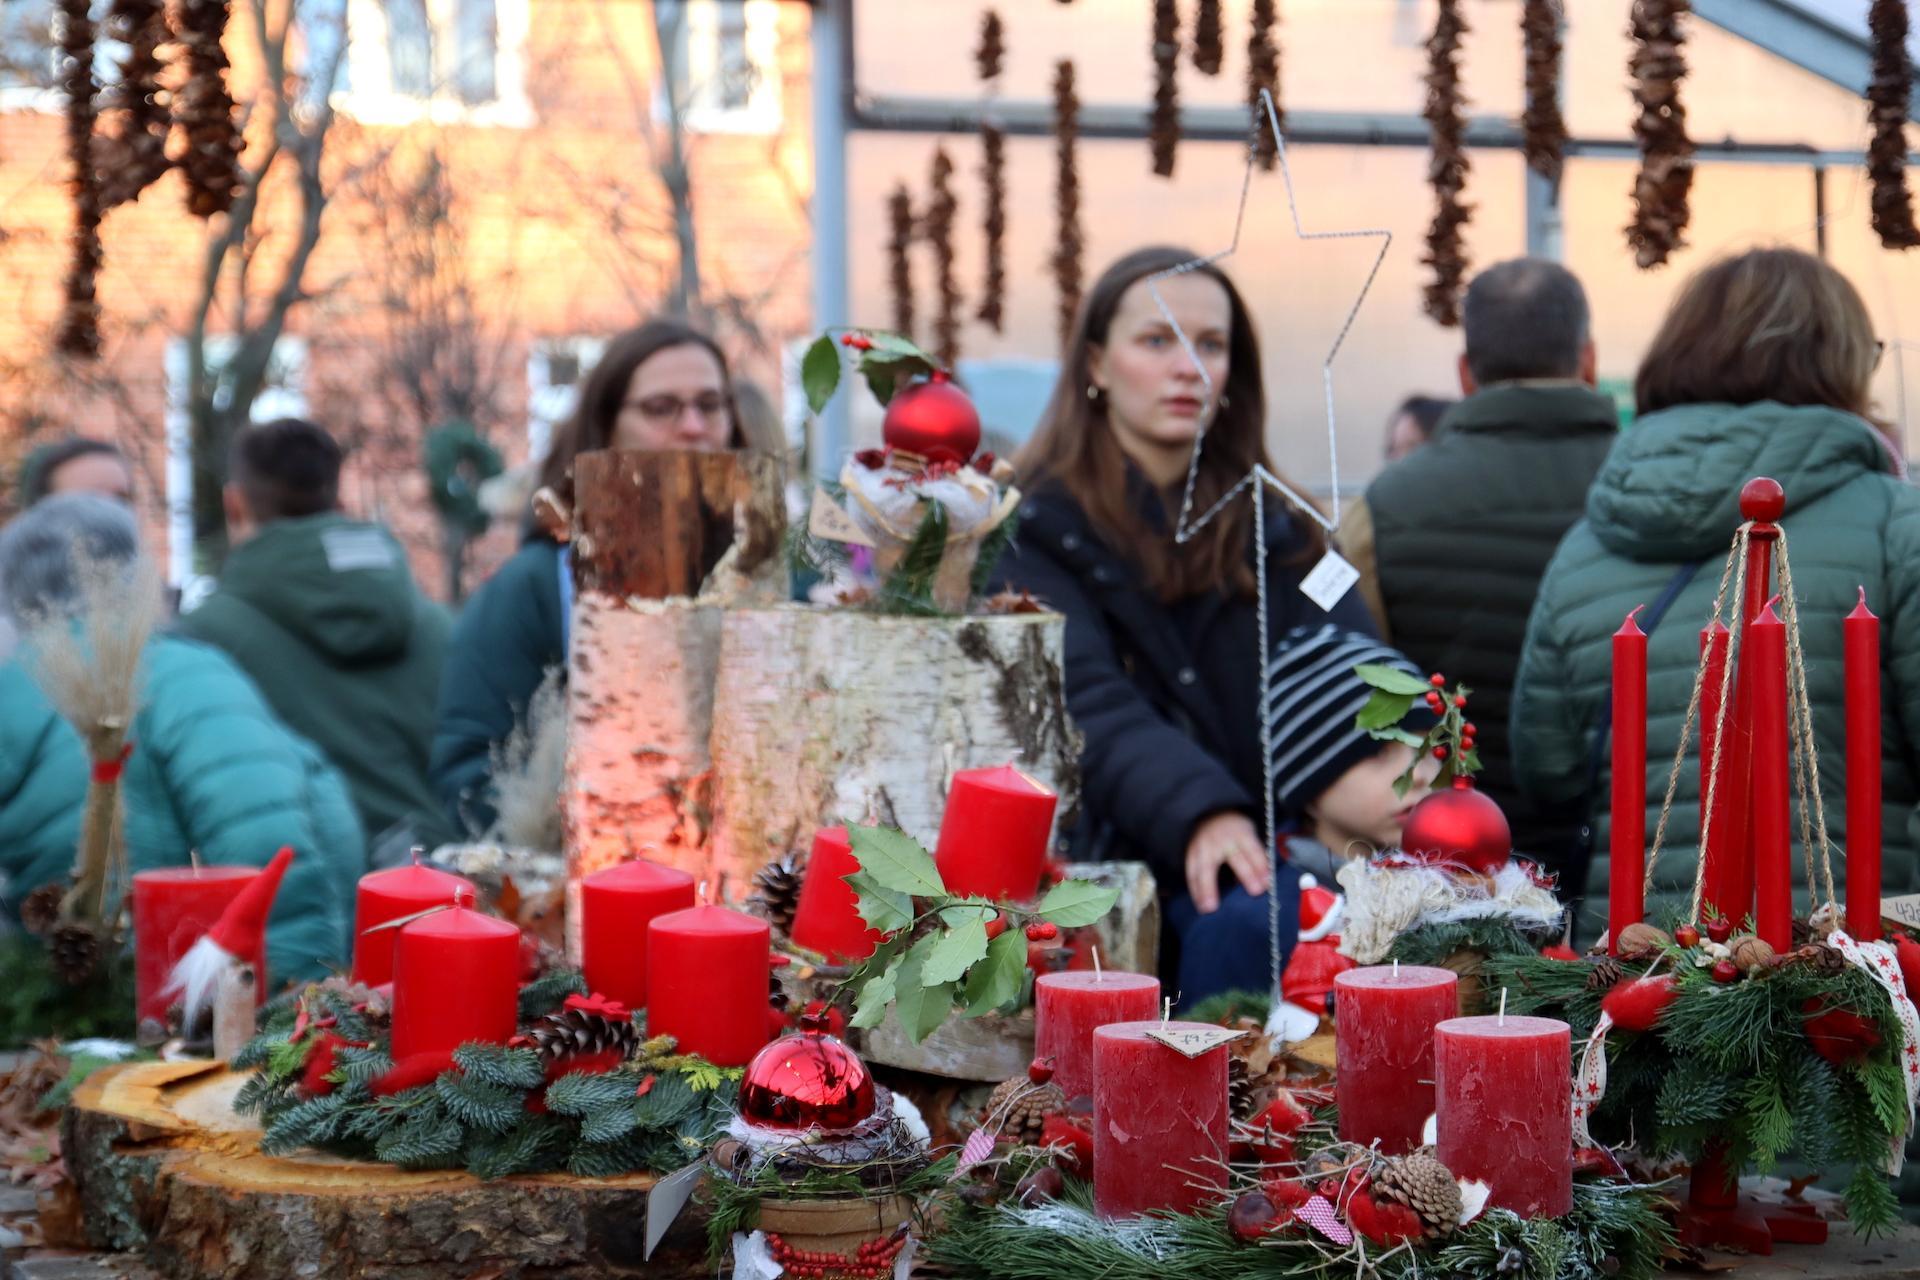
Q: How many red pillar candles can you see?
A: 11